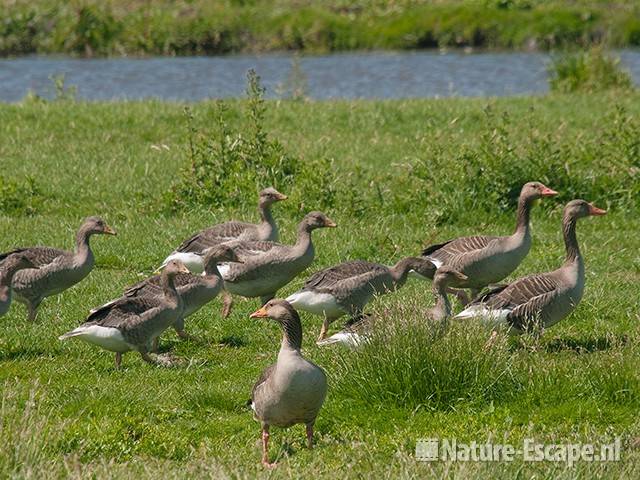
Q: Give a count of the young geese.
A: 8